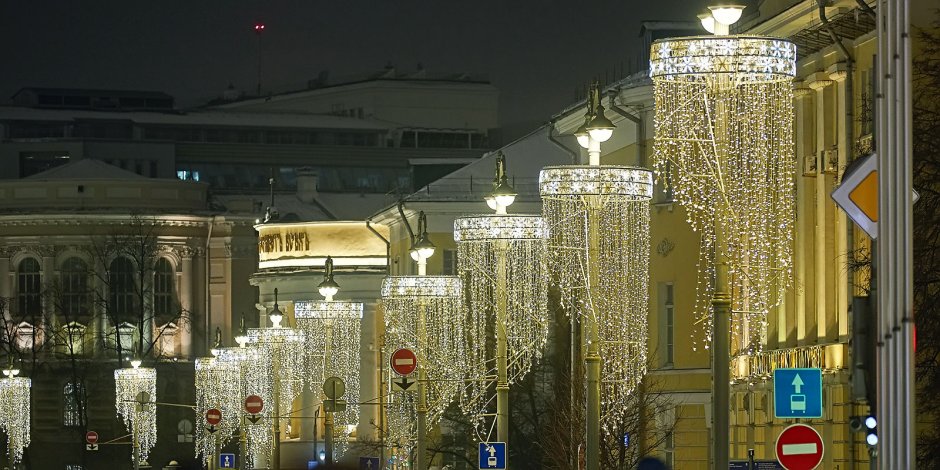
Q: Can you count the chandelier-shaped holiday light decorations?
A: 10